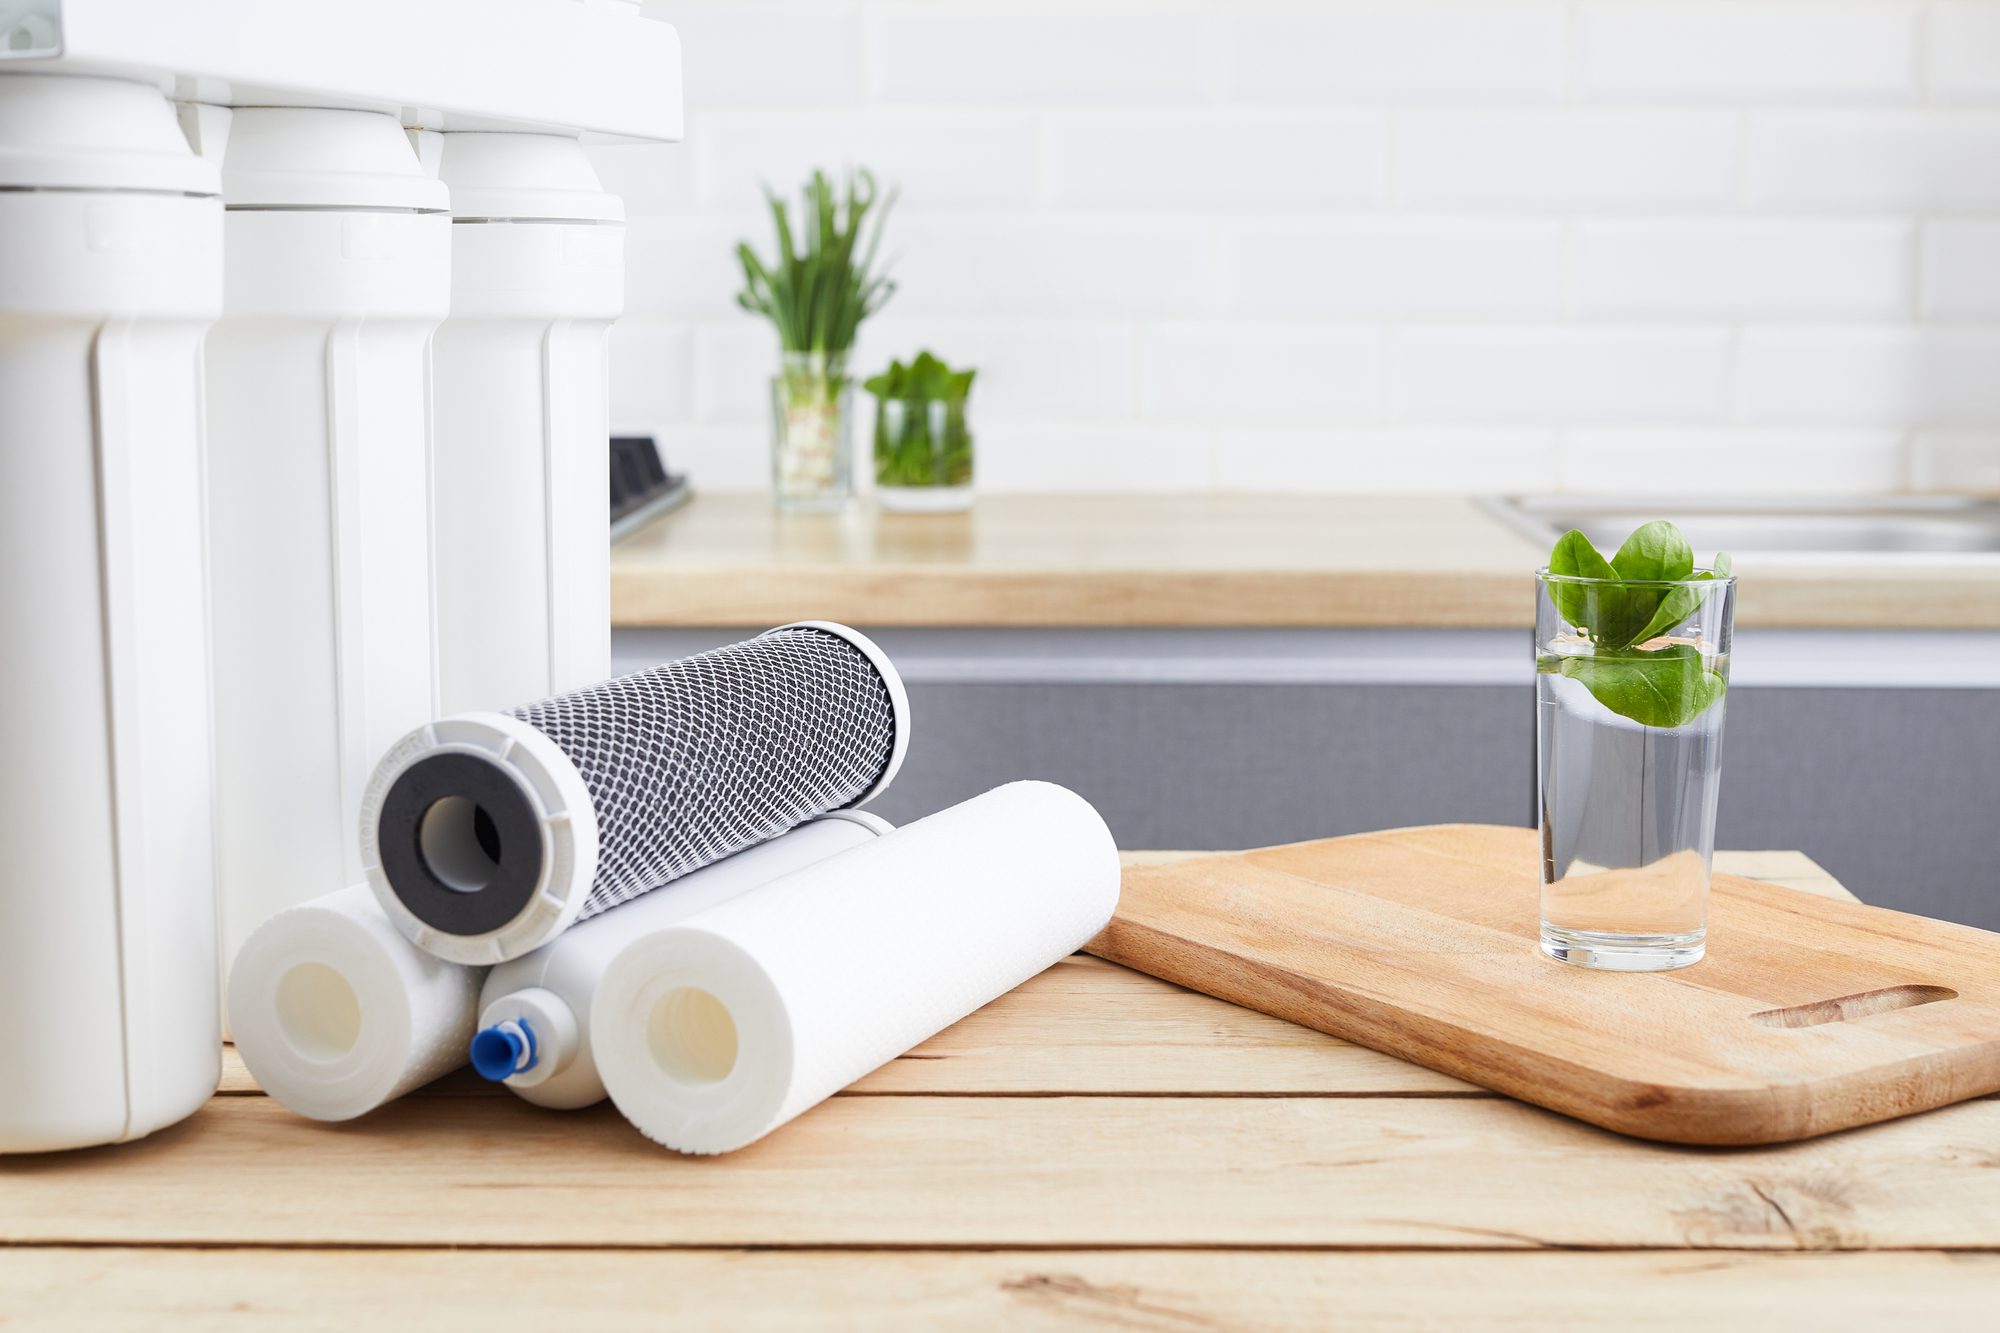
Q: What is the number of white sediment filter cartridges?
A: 2